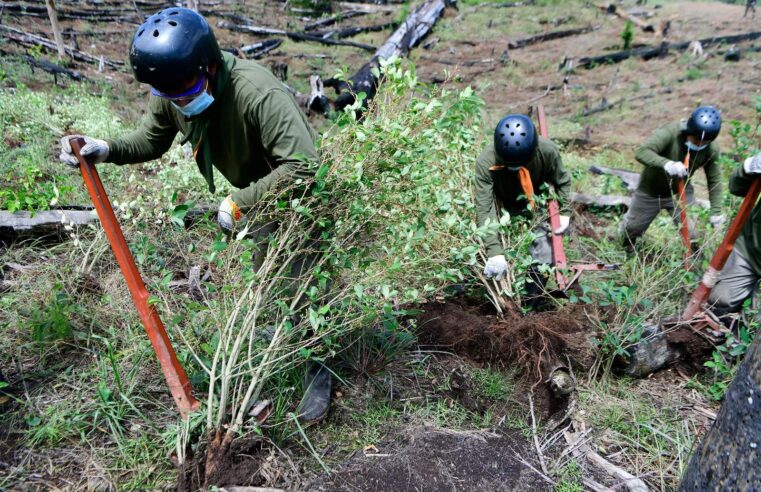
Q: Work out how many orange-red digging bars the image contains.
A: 4